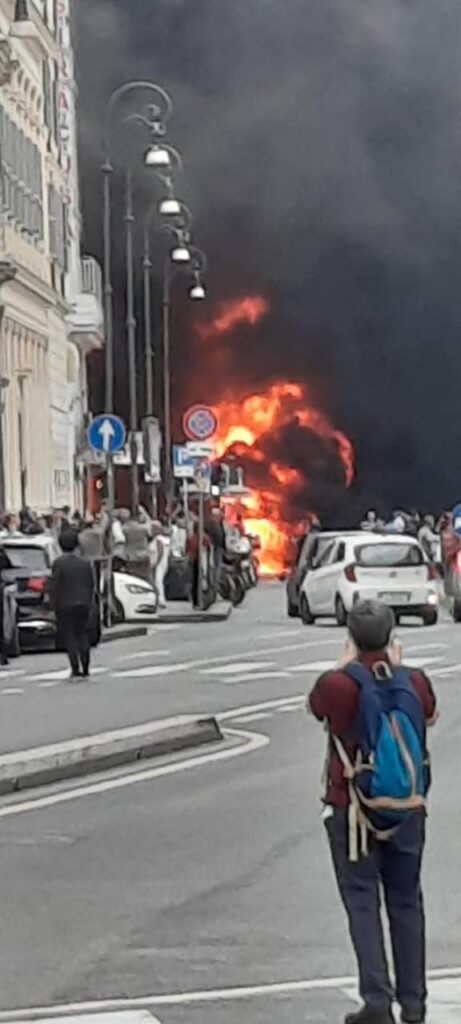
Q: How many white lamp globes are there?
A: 4